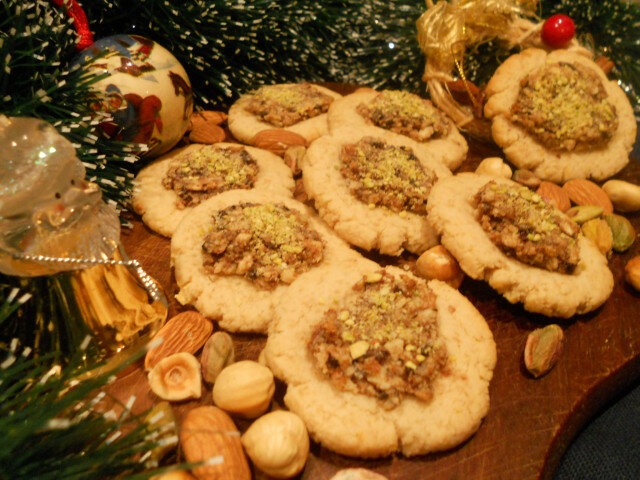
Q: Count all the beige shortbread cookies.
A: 8